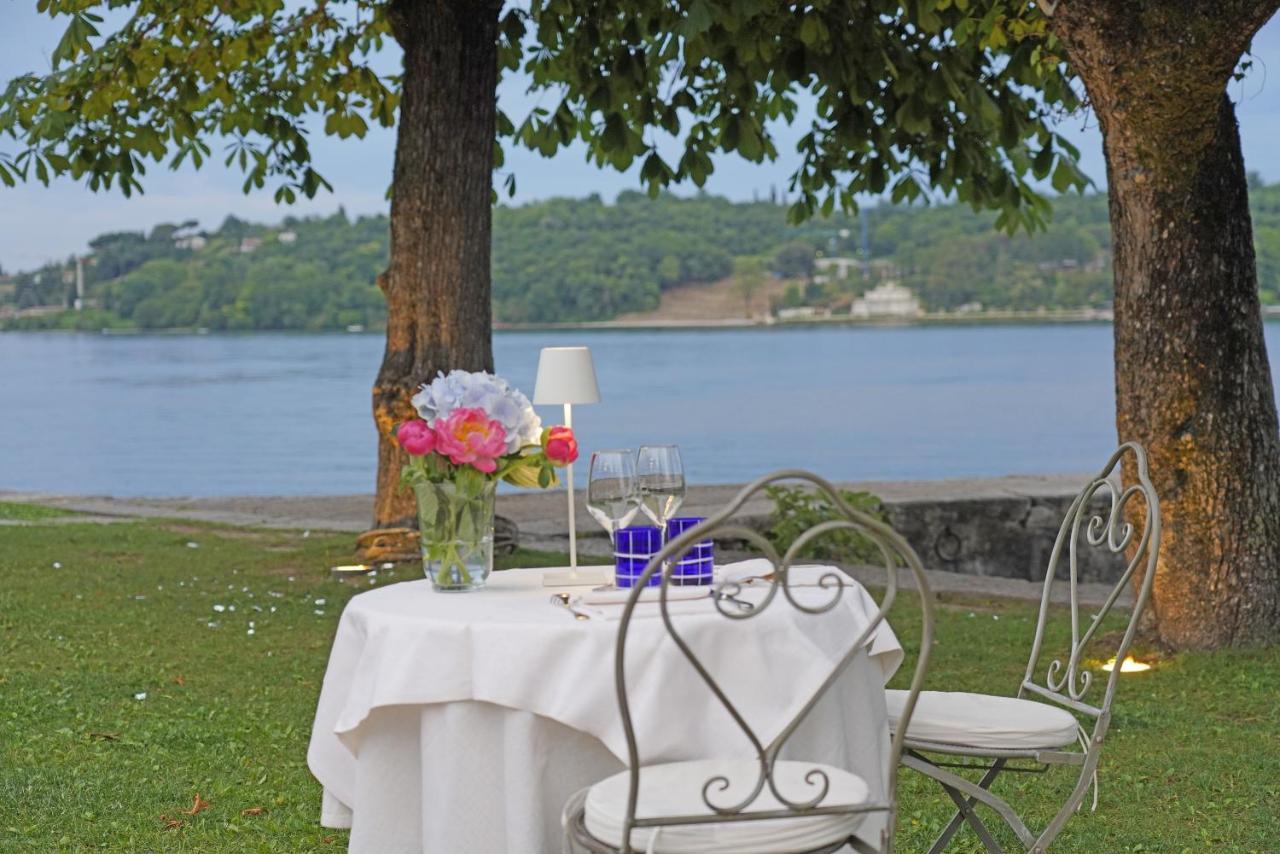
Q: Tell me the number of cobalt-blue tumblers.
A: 2